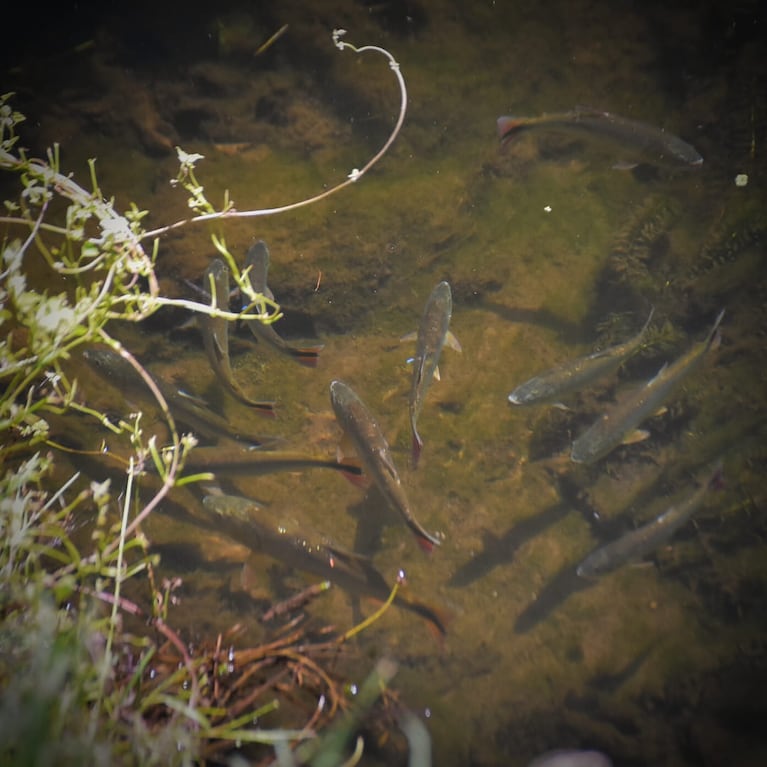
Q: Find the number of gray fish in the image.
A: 11